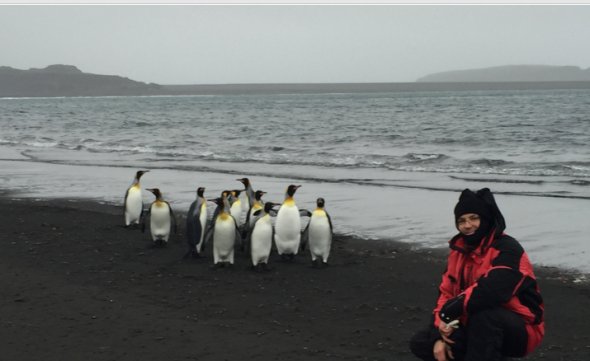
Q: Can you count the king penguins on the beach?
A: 11